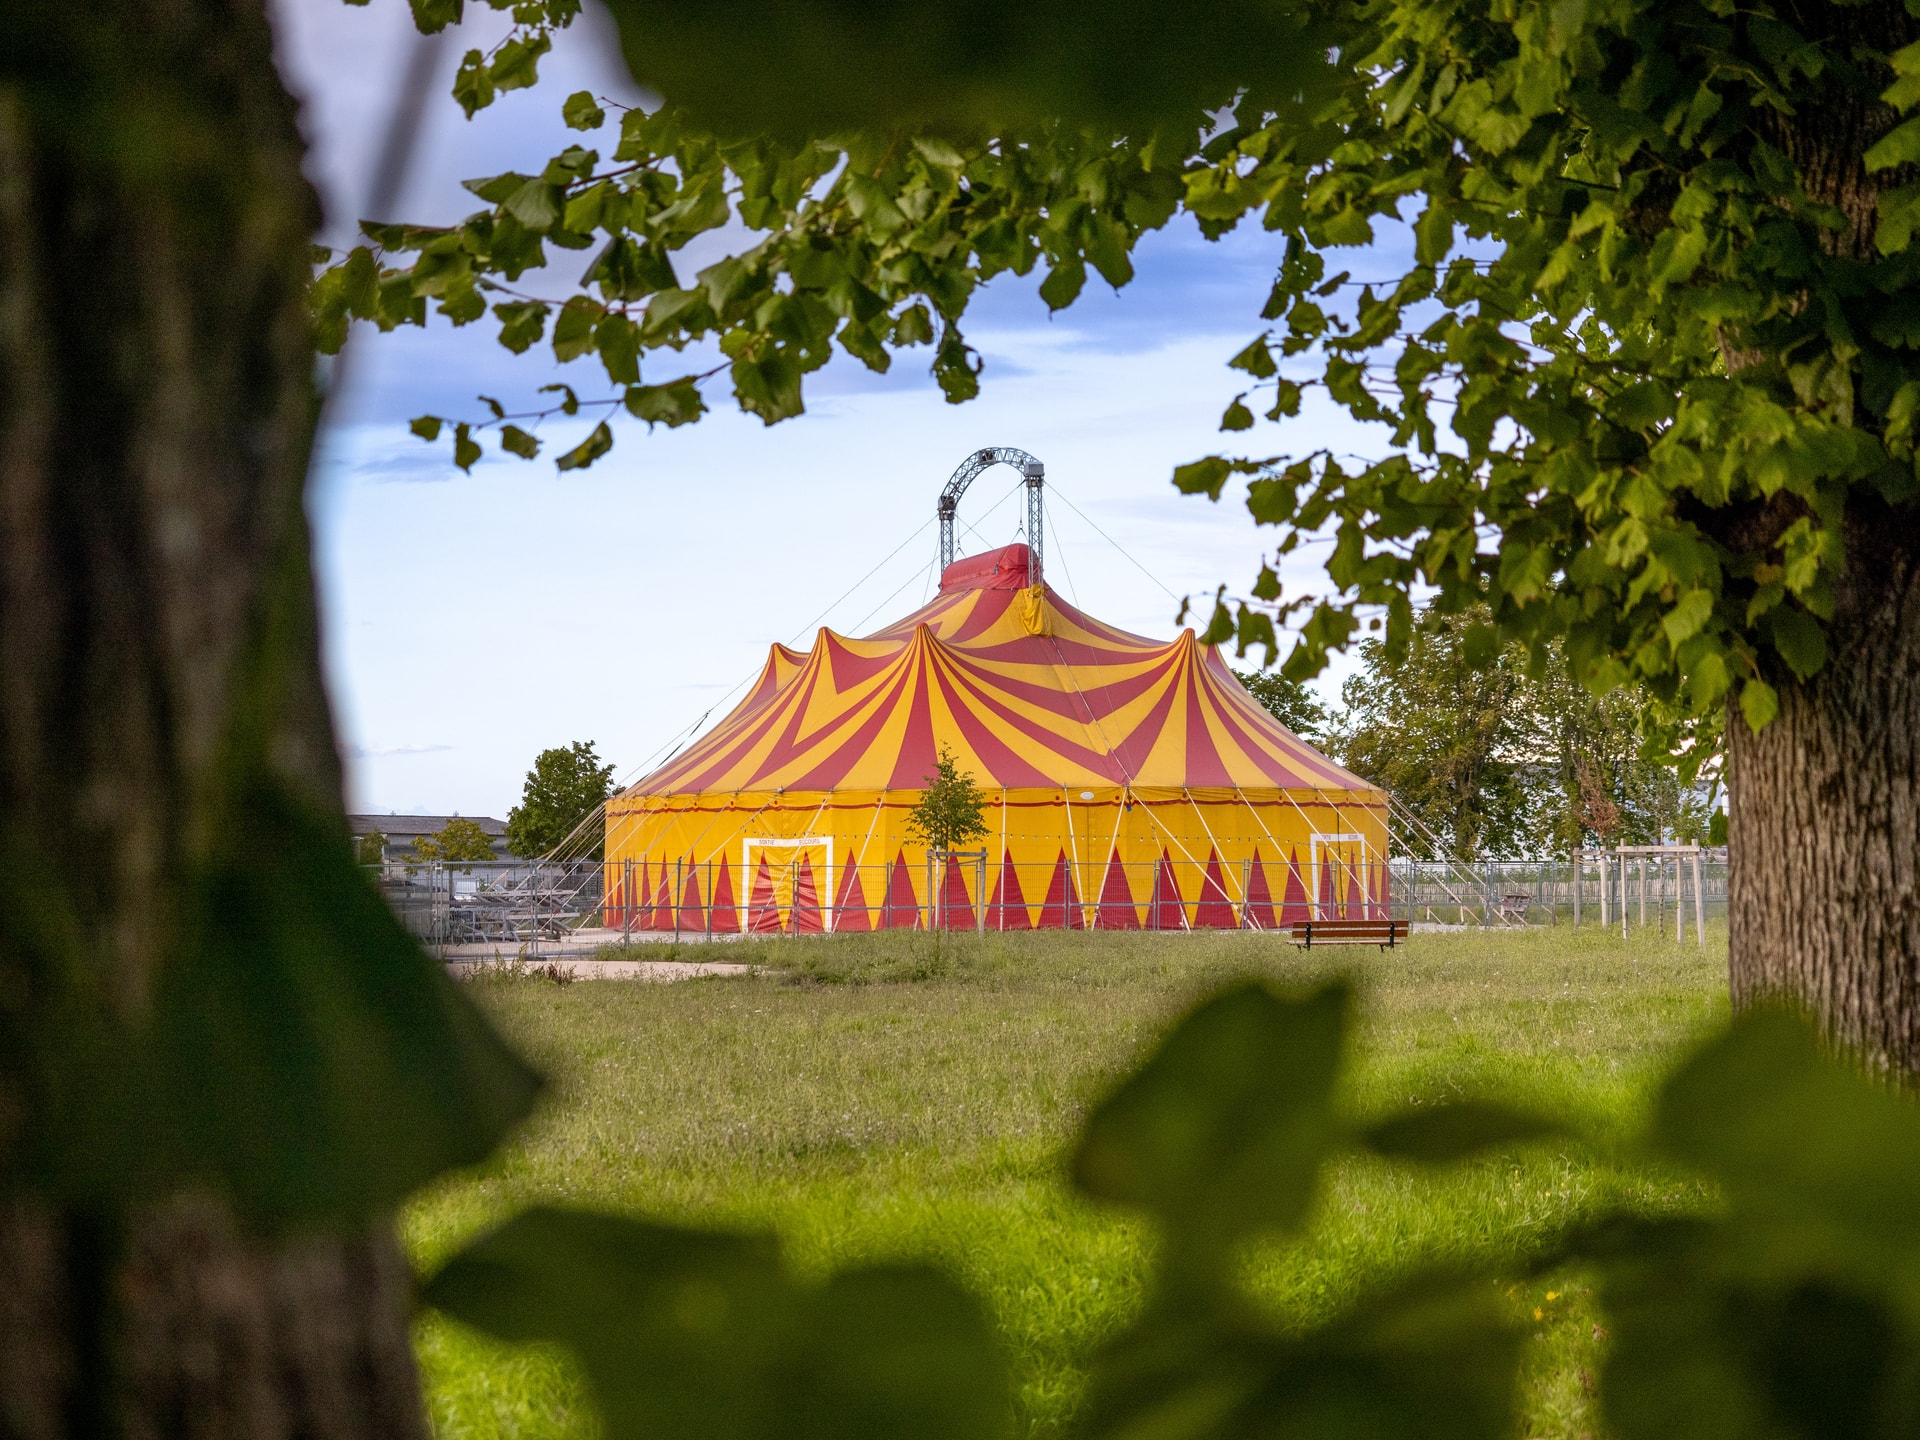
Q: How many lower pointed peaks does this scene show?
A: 4